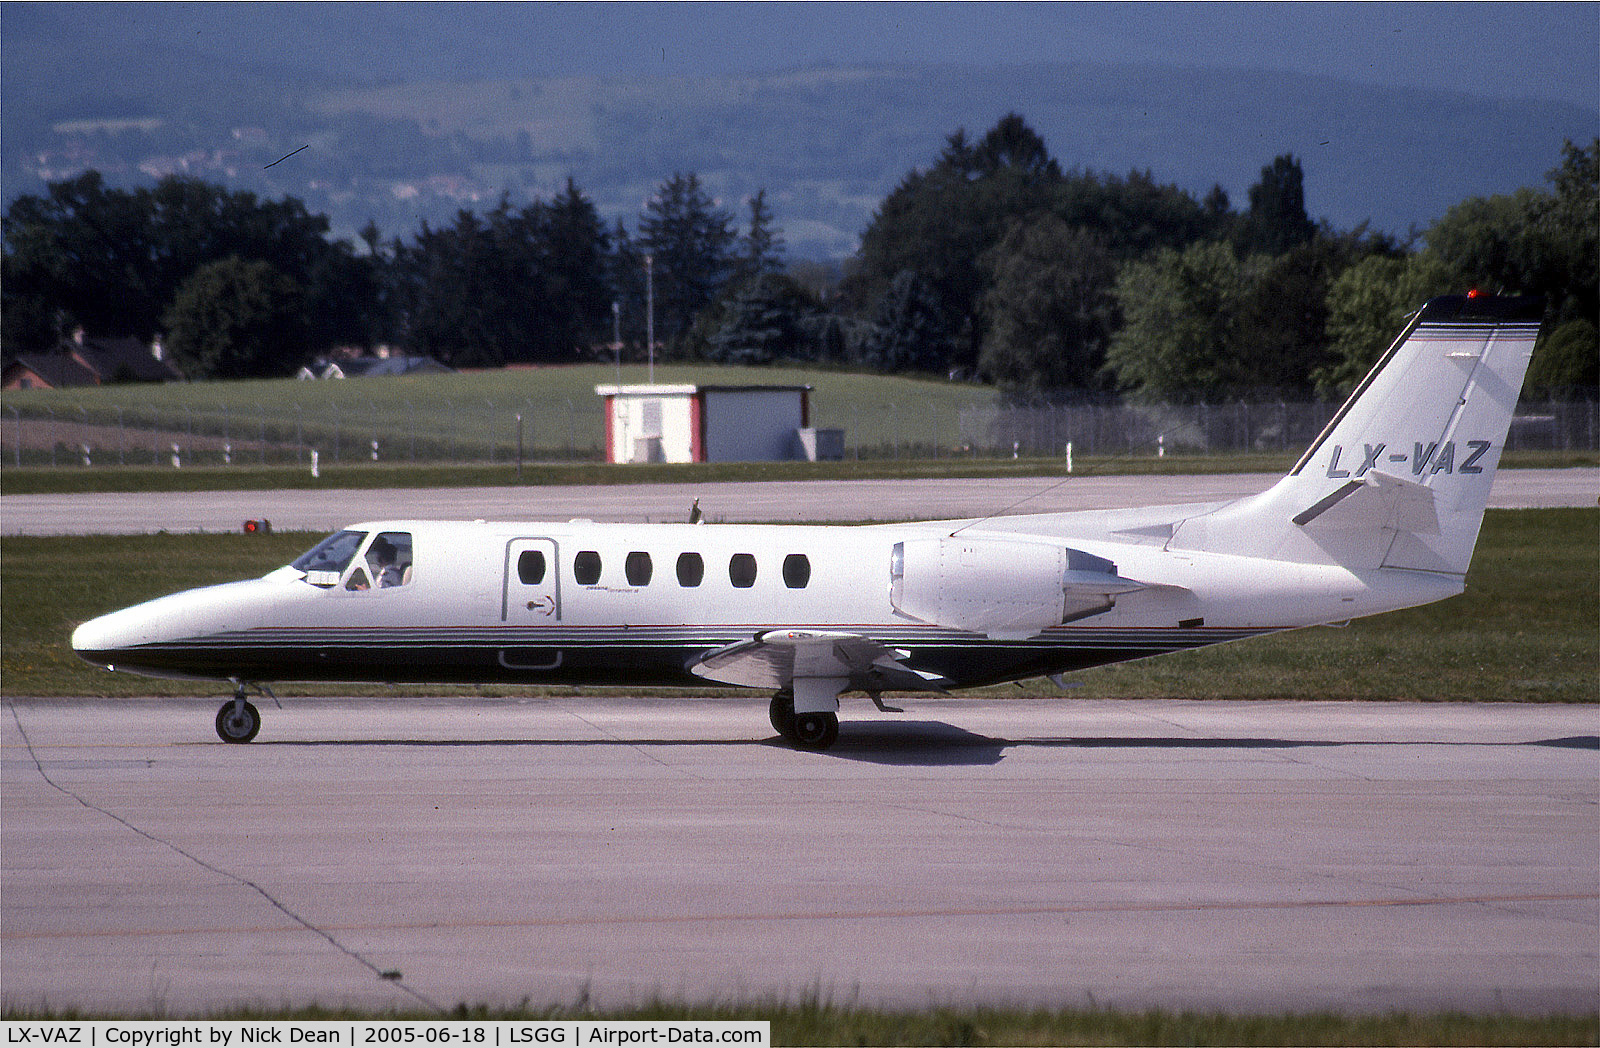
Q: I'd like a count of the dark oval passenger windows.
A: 6